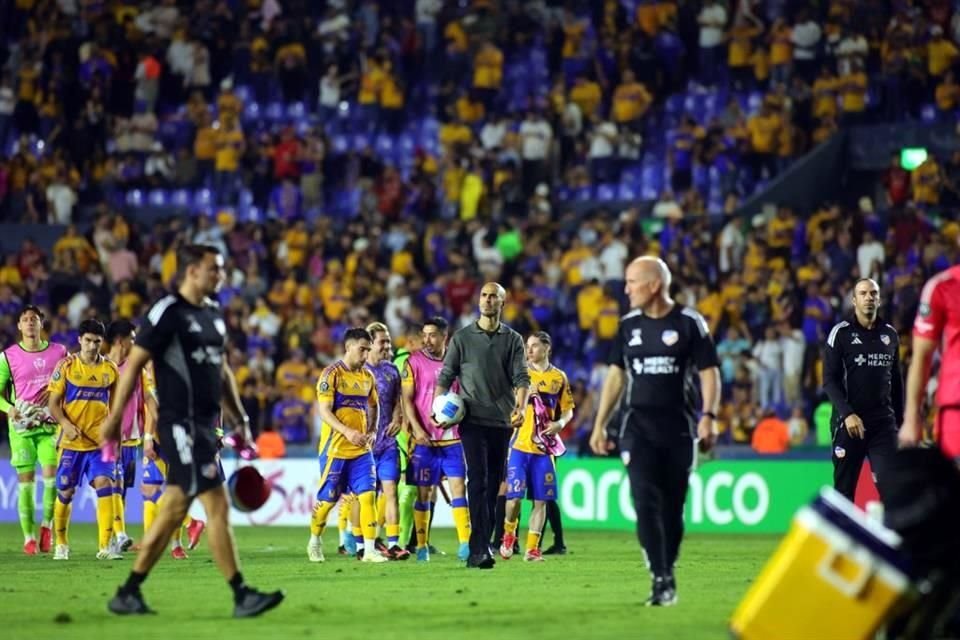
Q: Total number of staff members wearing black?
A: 3